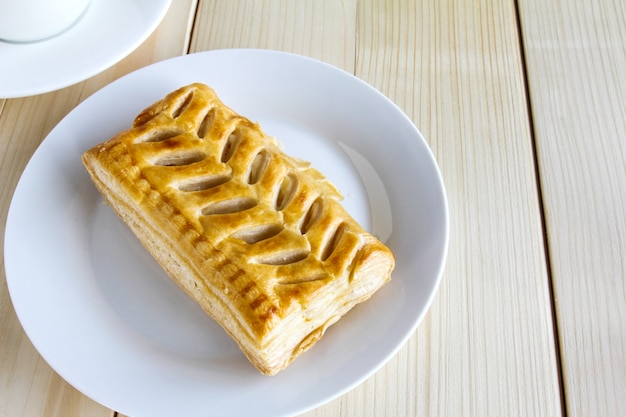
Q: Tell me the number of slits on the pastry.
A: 14